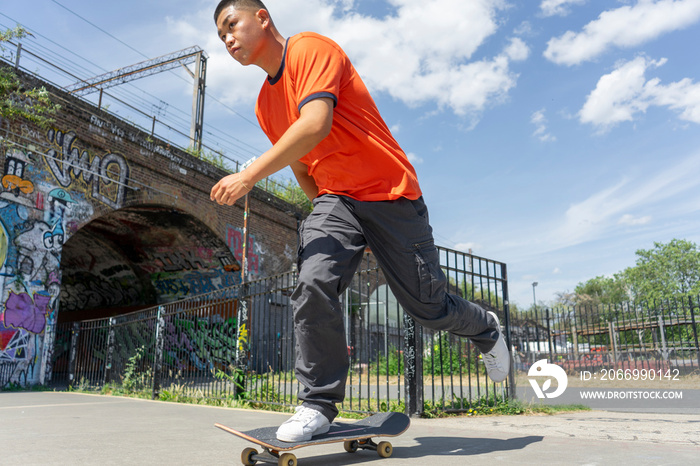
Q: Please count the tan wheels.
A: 4